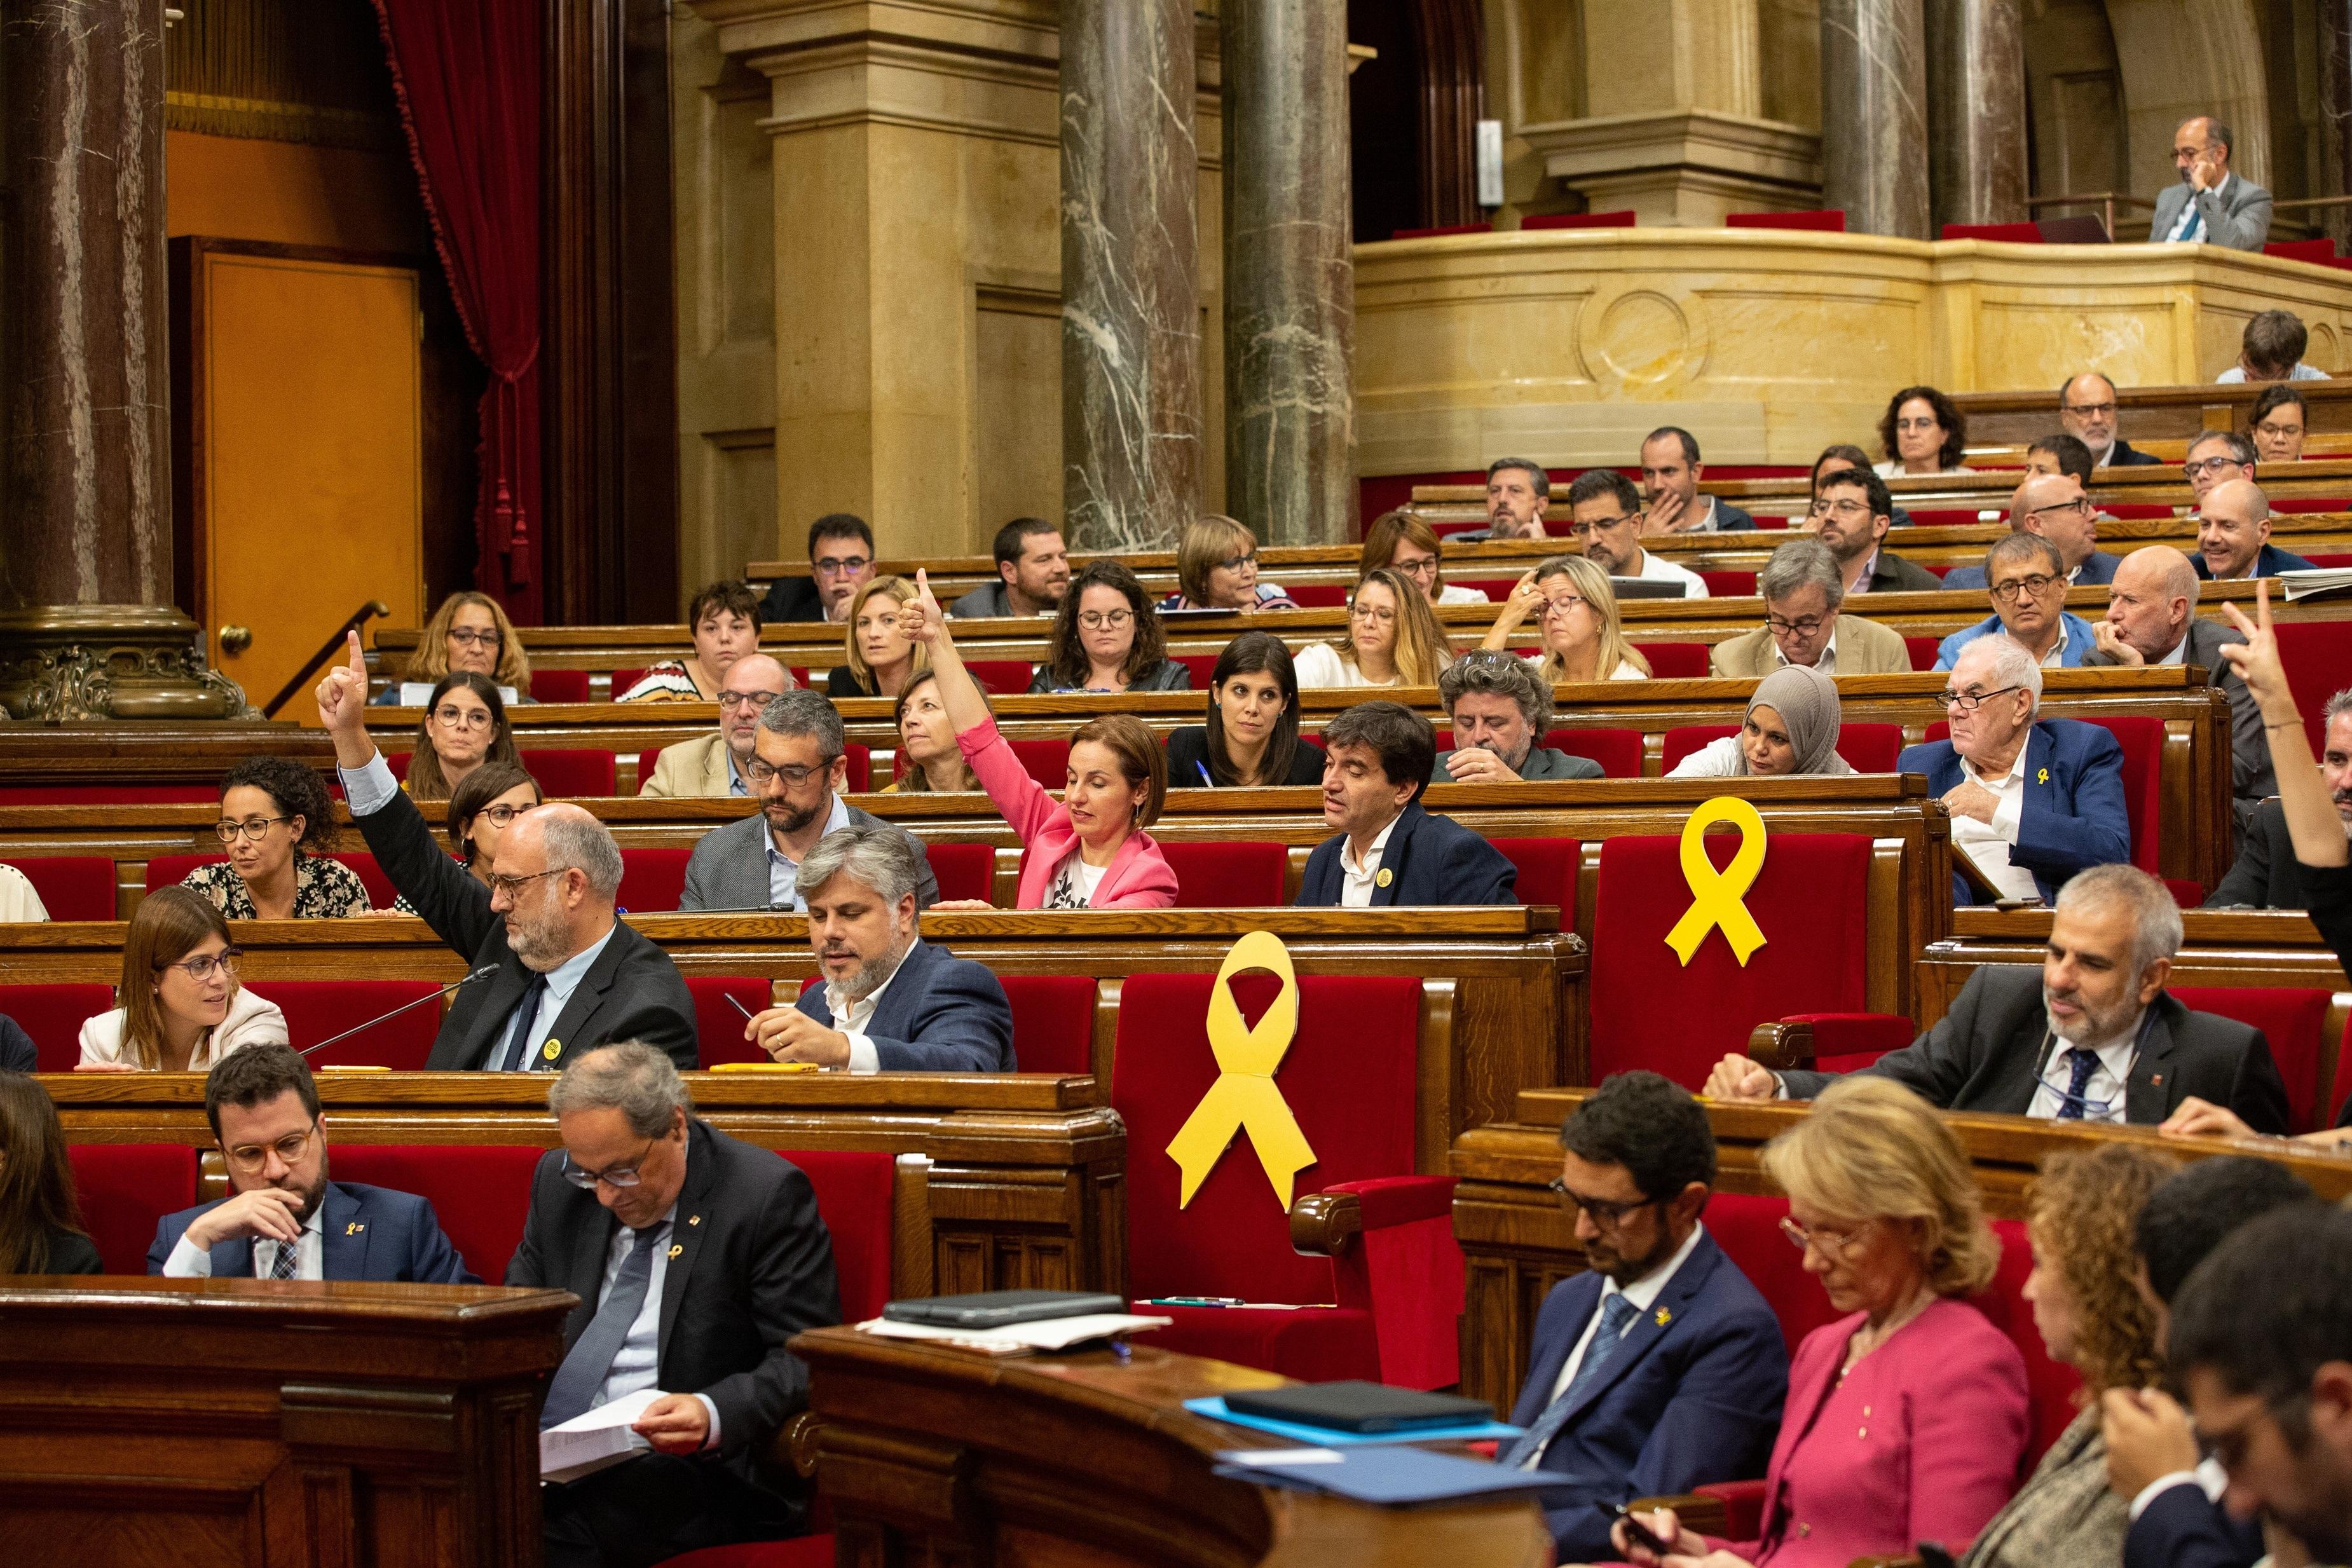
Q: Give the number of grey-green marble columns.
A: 4